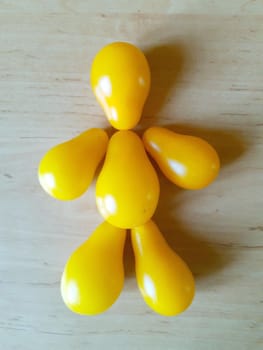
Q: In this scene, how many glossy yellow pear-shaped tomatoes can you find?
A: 6